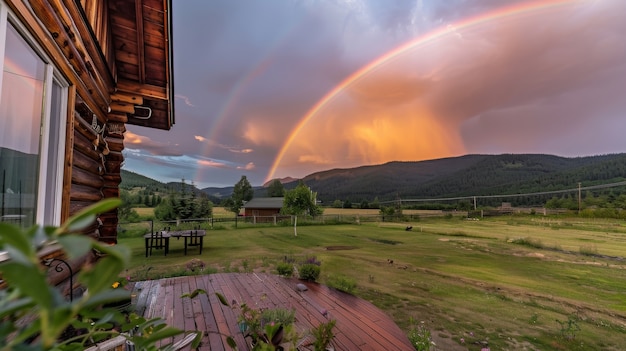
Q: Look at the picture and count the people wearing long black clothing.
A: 0